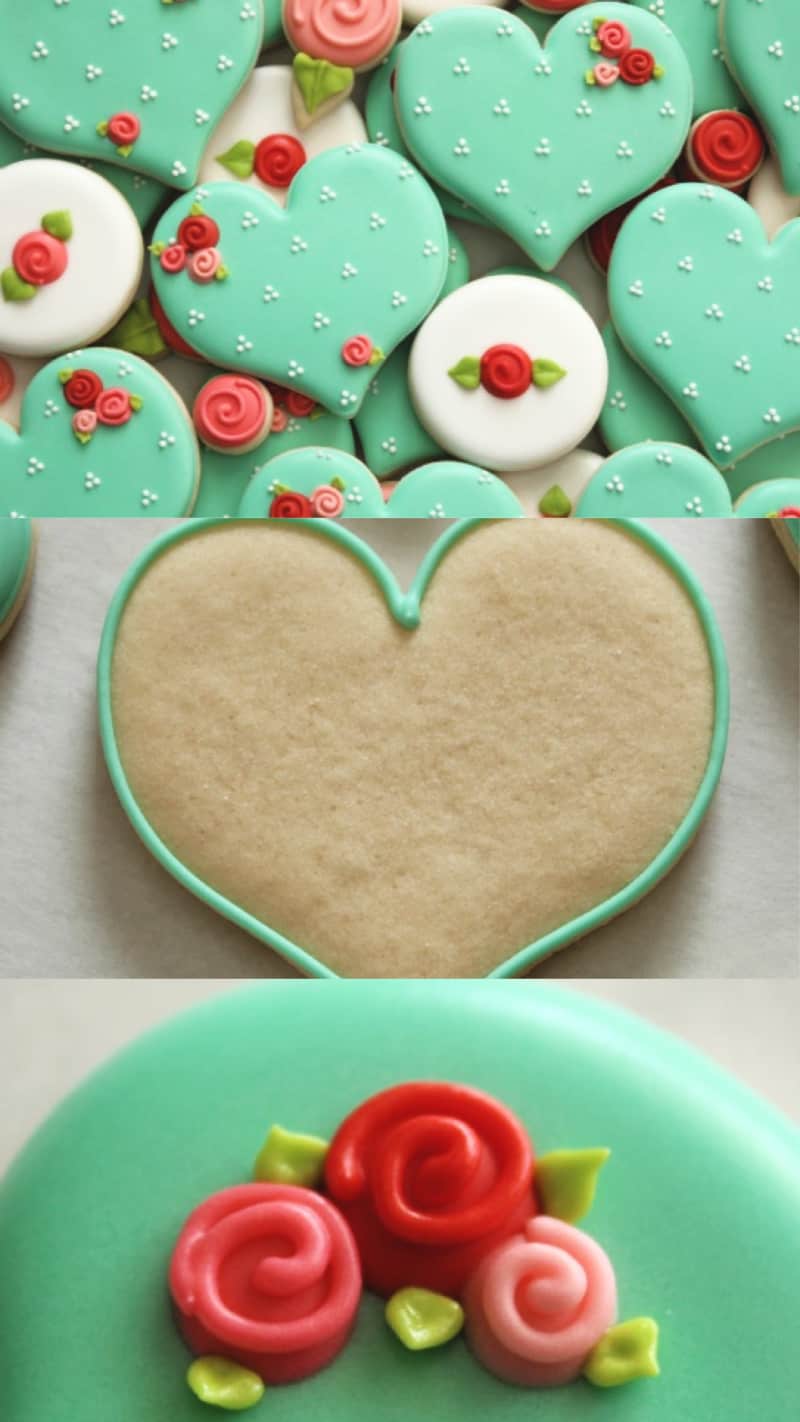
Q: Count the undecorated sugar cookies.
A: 1